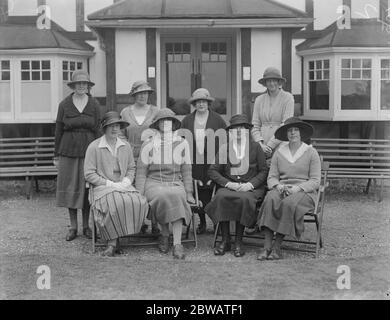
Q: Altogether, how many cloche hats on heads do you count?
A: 8